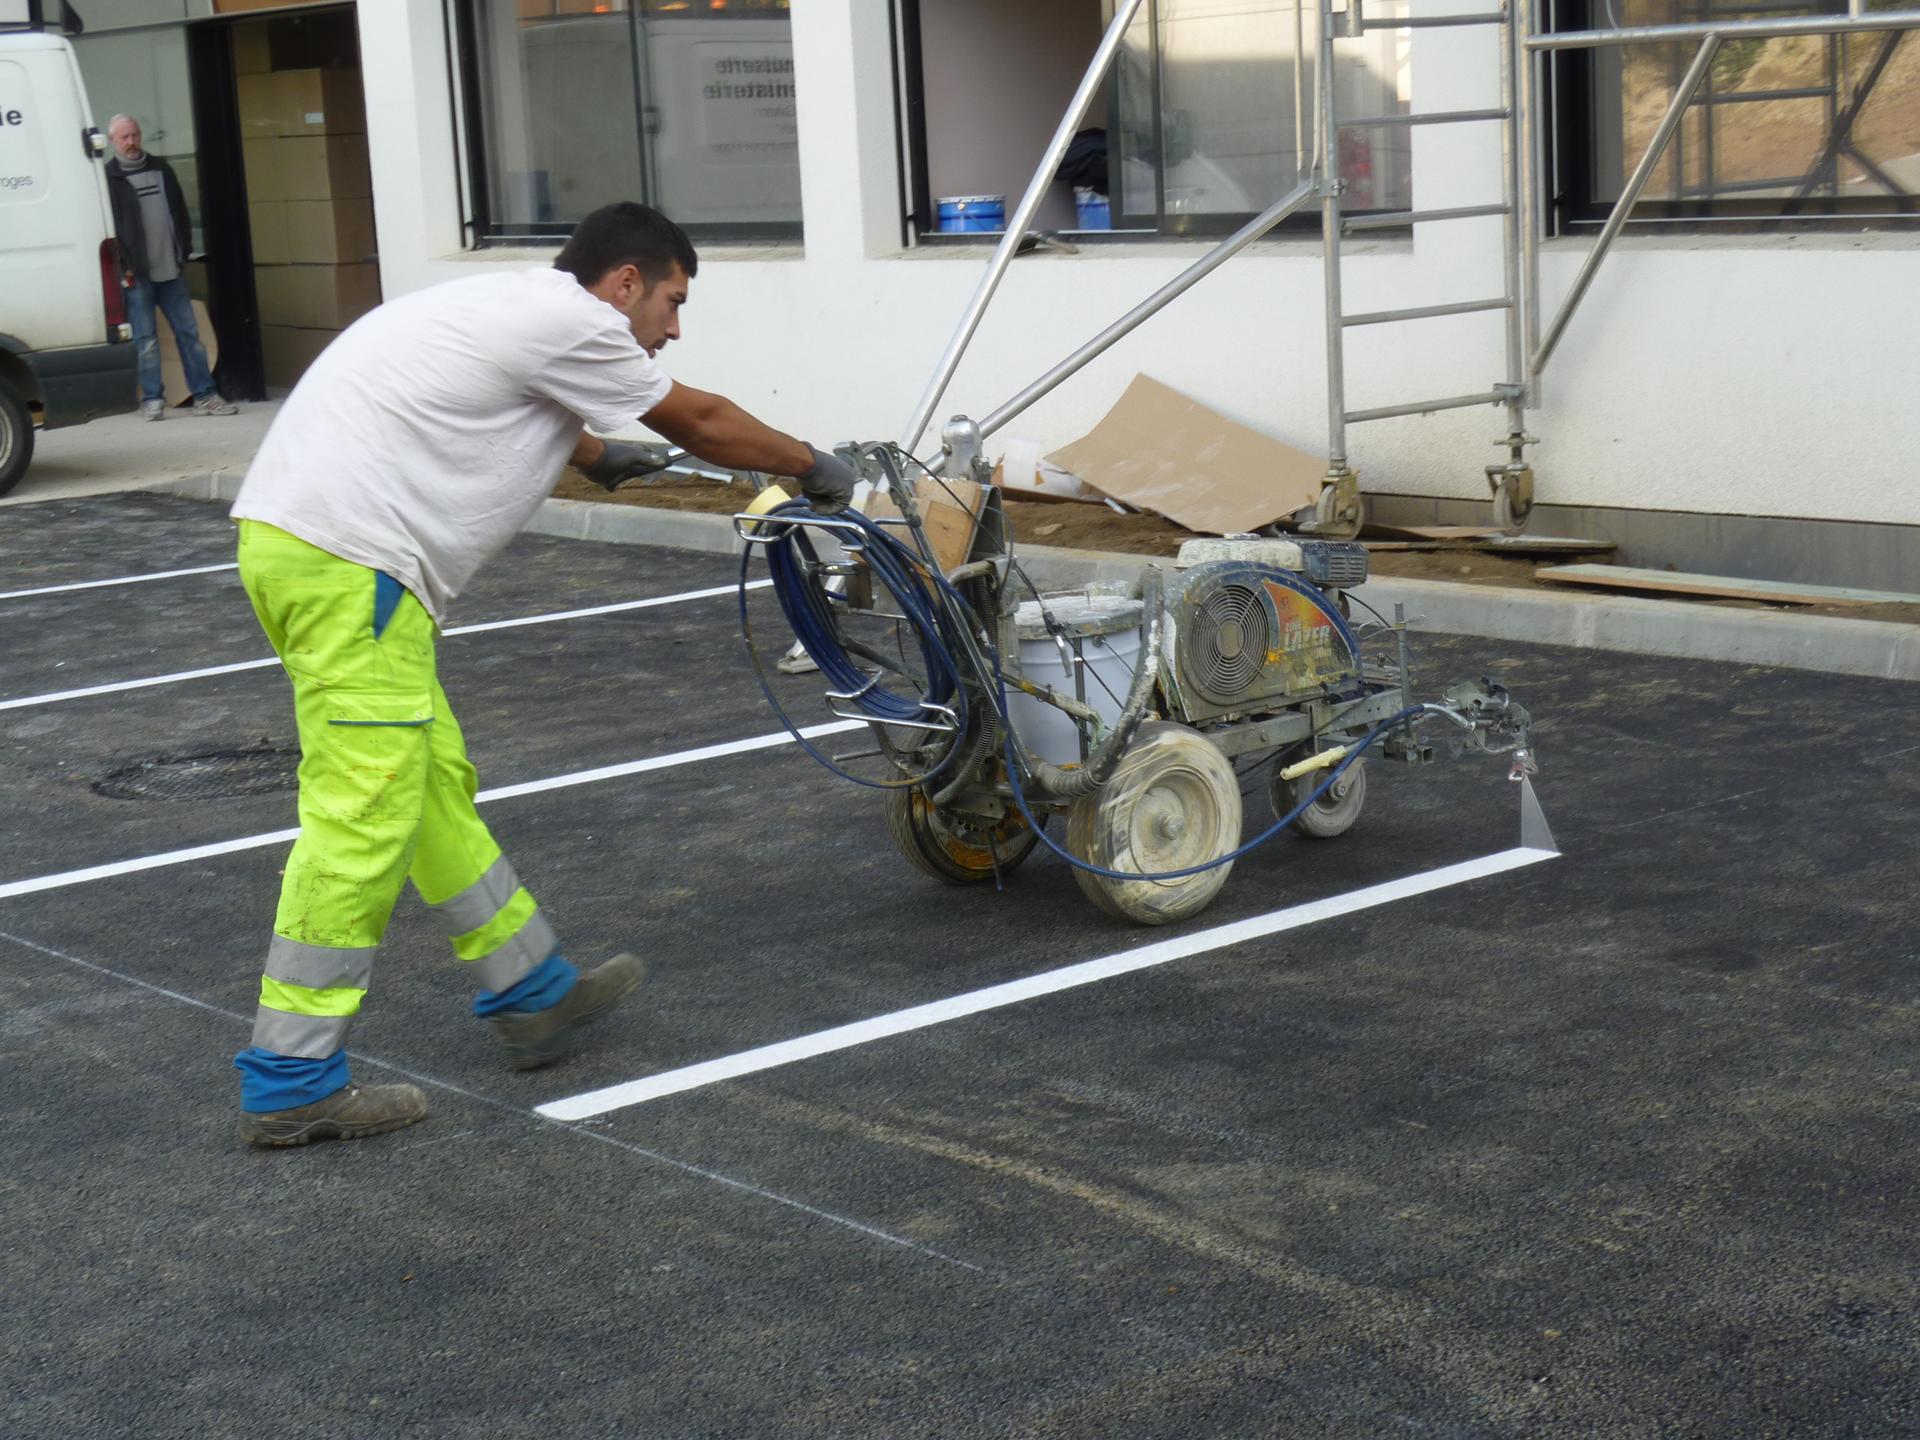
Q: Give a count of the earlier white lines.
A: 3